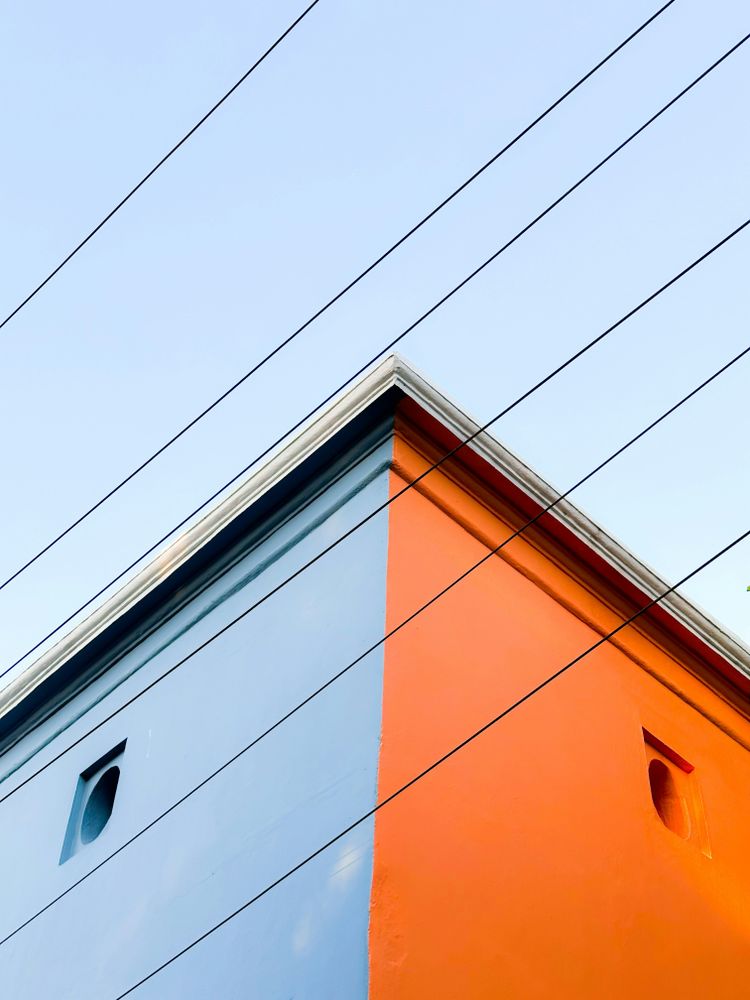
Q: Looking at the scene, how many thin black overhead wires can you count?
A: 6